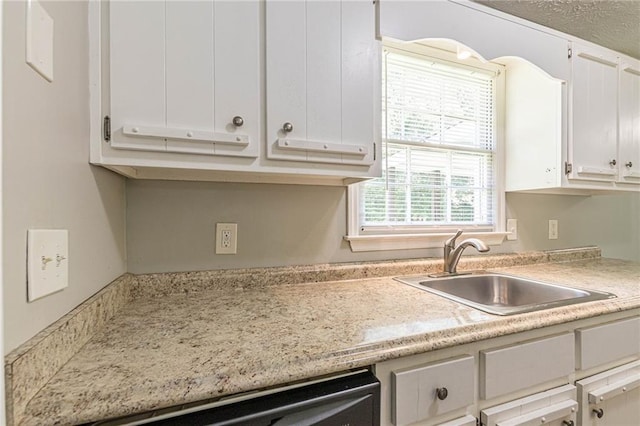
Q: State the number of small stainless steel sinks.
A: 1